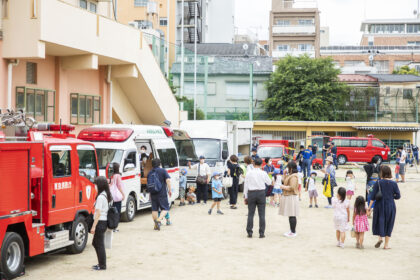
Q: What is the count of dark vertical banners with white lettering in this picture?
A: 0